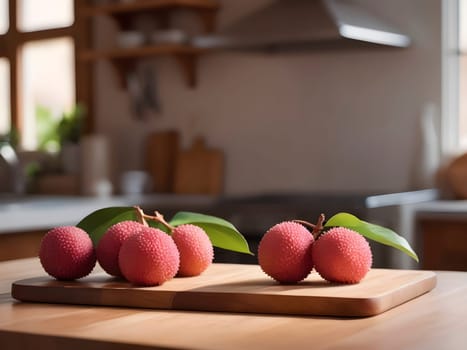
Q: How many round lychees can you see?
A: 6